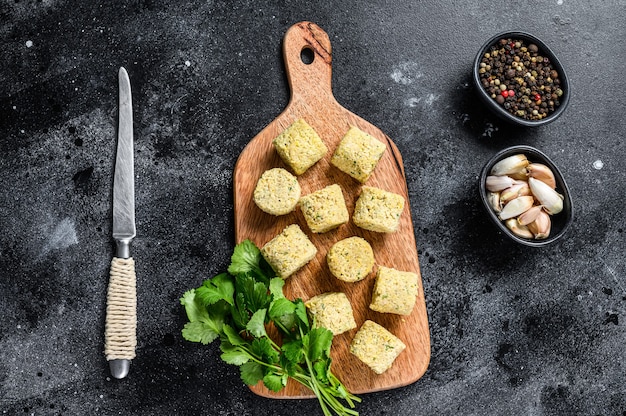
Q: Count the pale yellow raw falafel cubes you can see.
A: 10